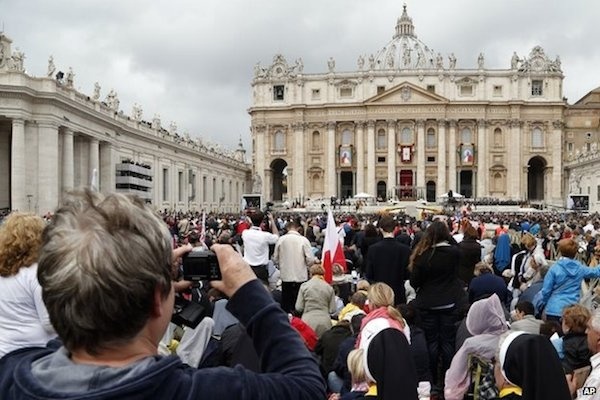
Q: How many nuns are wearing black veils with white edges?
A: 2